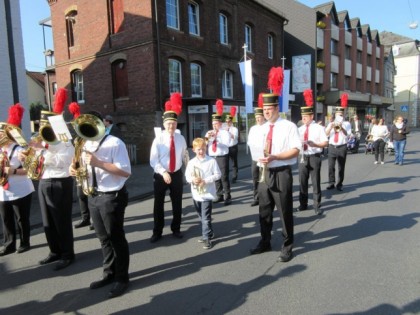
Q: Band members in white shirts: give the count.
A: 11